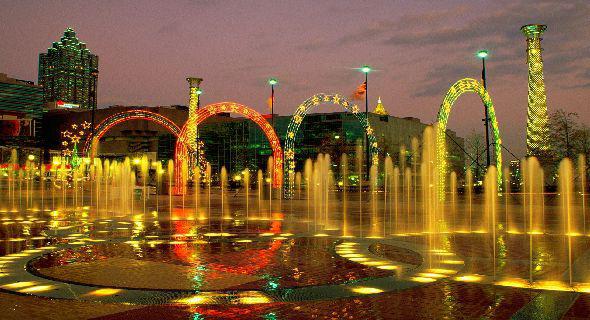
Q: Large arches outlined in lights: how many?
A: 4